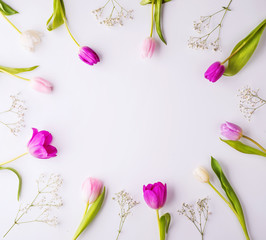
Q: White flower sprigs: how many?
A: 7